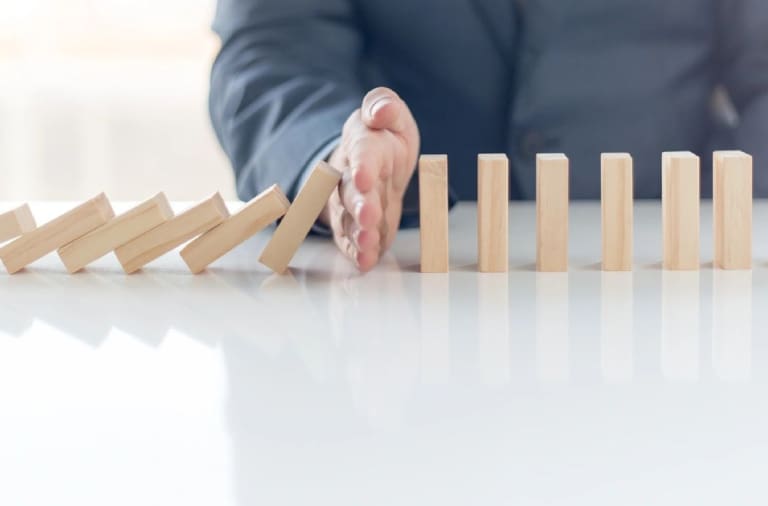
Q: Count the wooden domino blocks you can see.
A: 12